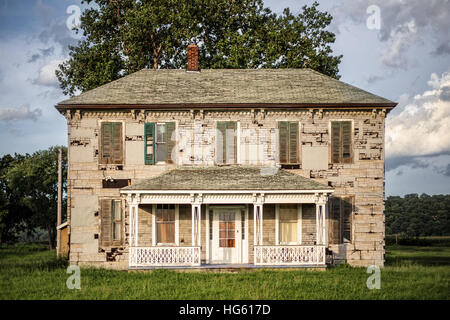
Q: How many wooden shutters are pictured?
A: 13